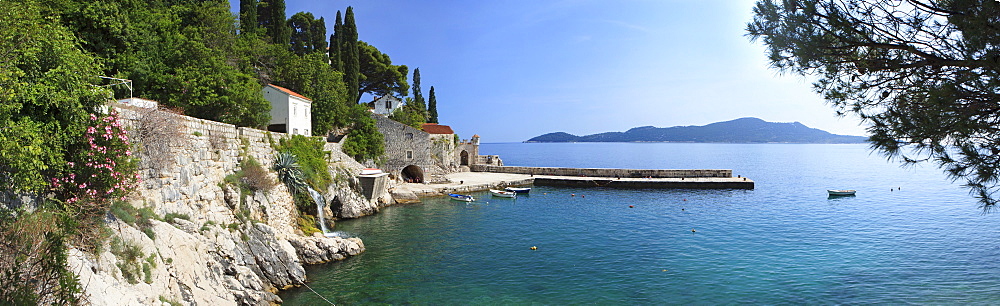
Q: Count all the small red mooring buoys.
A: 4